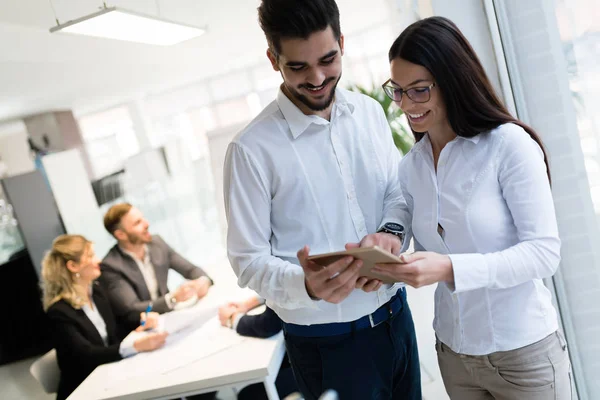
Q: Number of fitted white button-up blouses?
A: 1